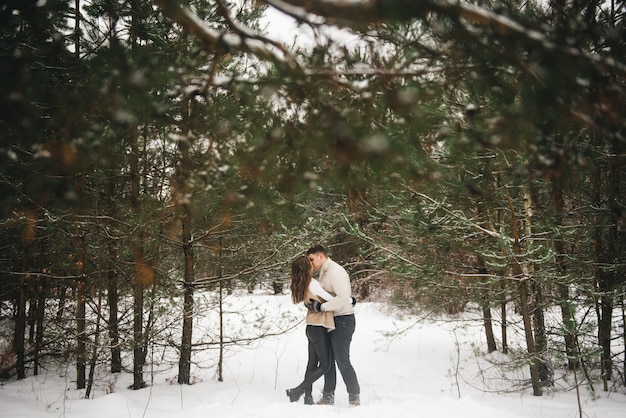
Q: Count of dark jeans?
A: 2